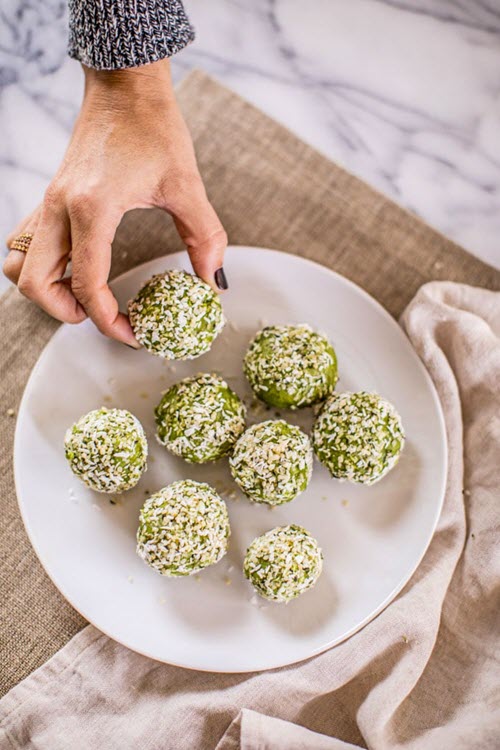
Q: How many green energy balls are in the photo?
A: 8